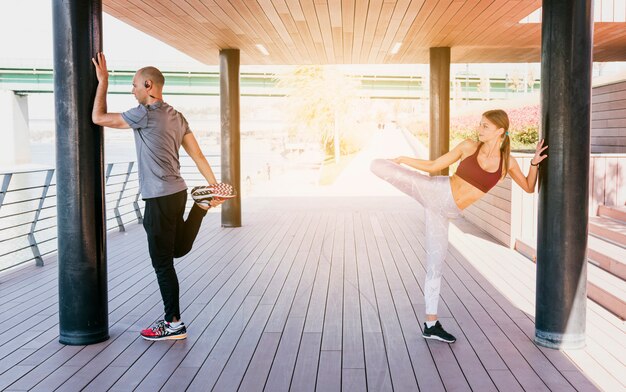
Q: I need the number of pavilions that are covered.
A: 1